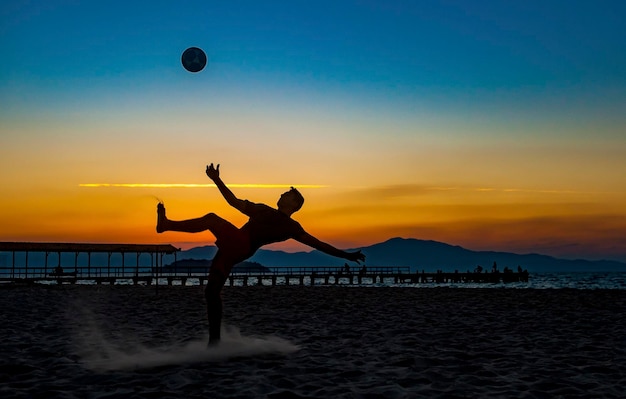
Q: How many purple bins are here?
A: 0